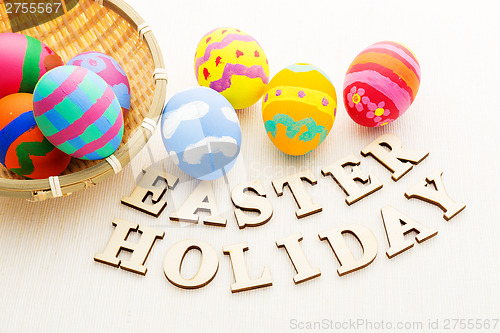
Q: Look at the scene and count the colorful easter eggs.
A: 8